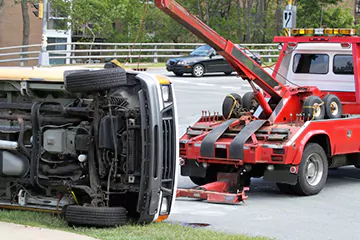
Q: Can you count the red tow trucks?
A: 1